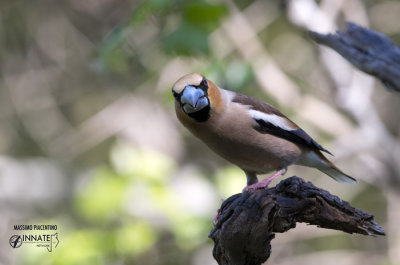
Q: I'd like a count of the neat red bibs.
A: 0